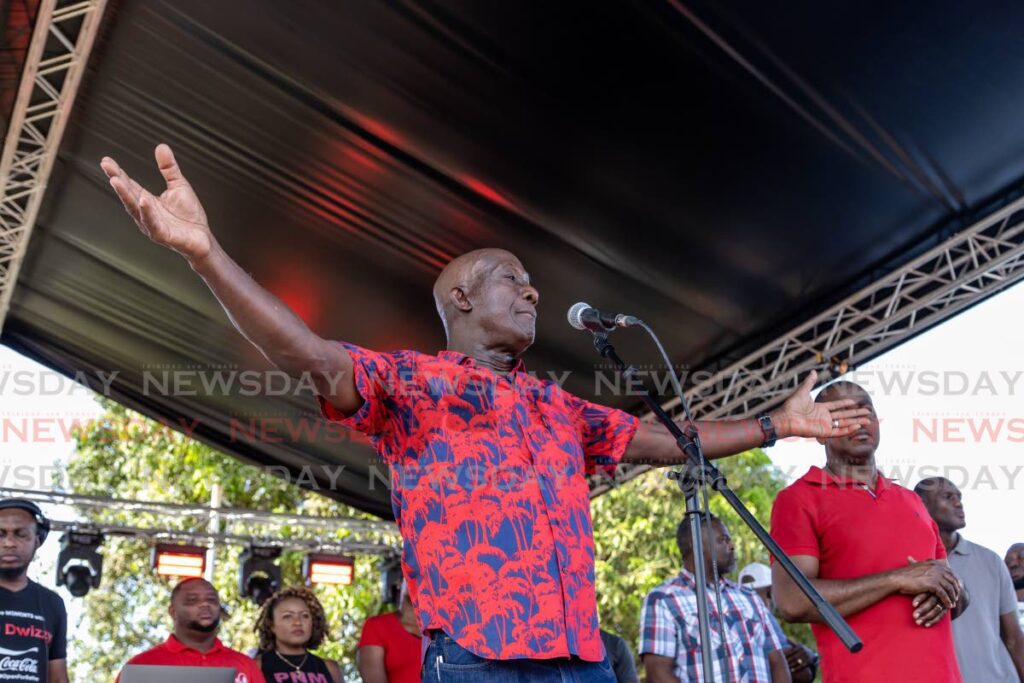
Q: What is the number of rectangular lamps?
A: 2